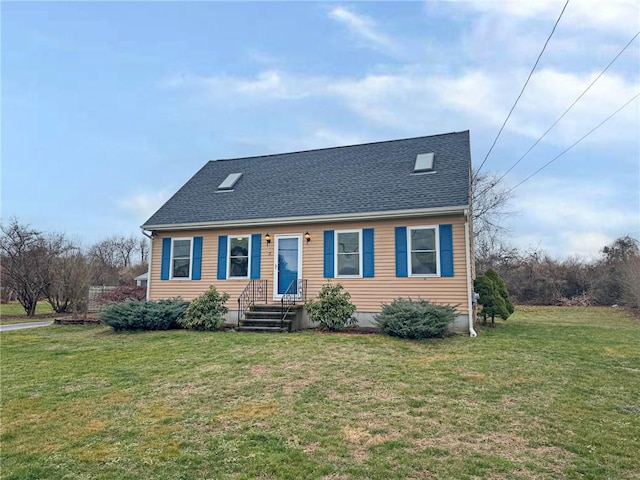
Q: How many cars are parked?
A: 0